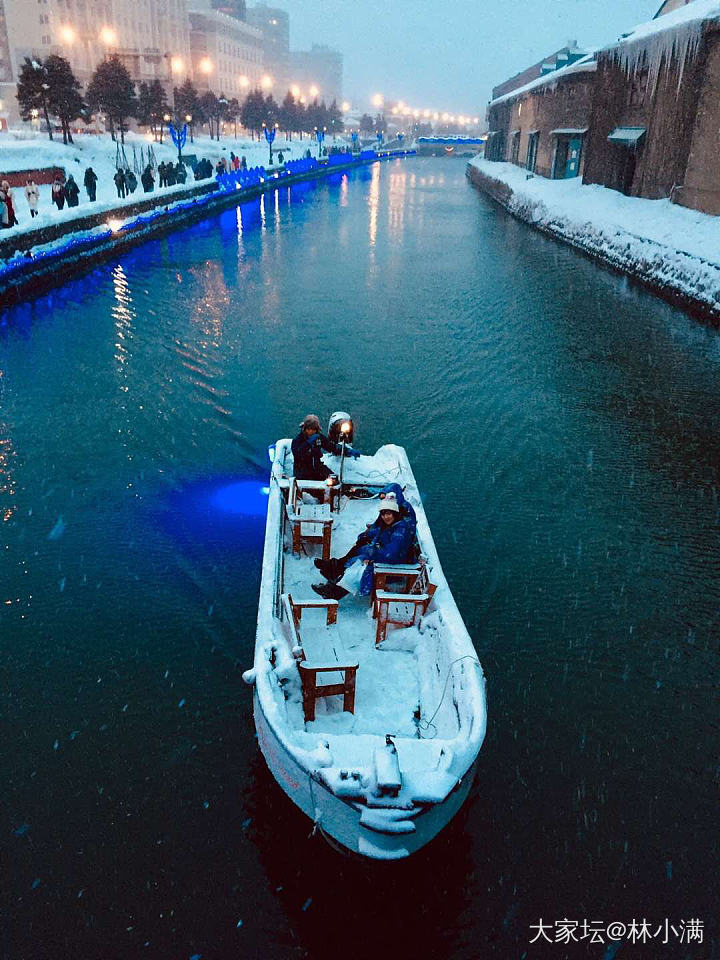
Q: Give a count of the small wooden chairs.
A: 4